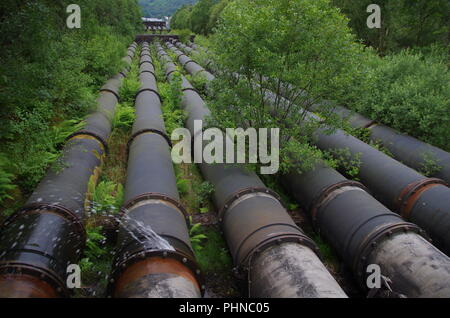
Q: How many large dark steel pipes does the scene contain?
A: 6